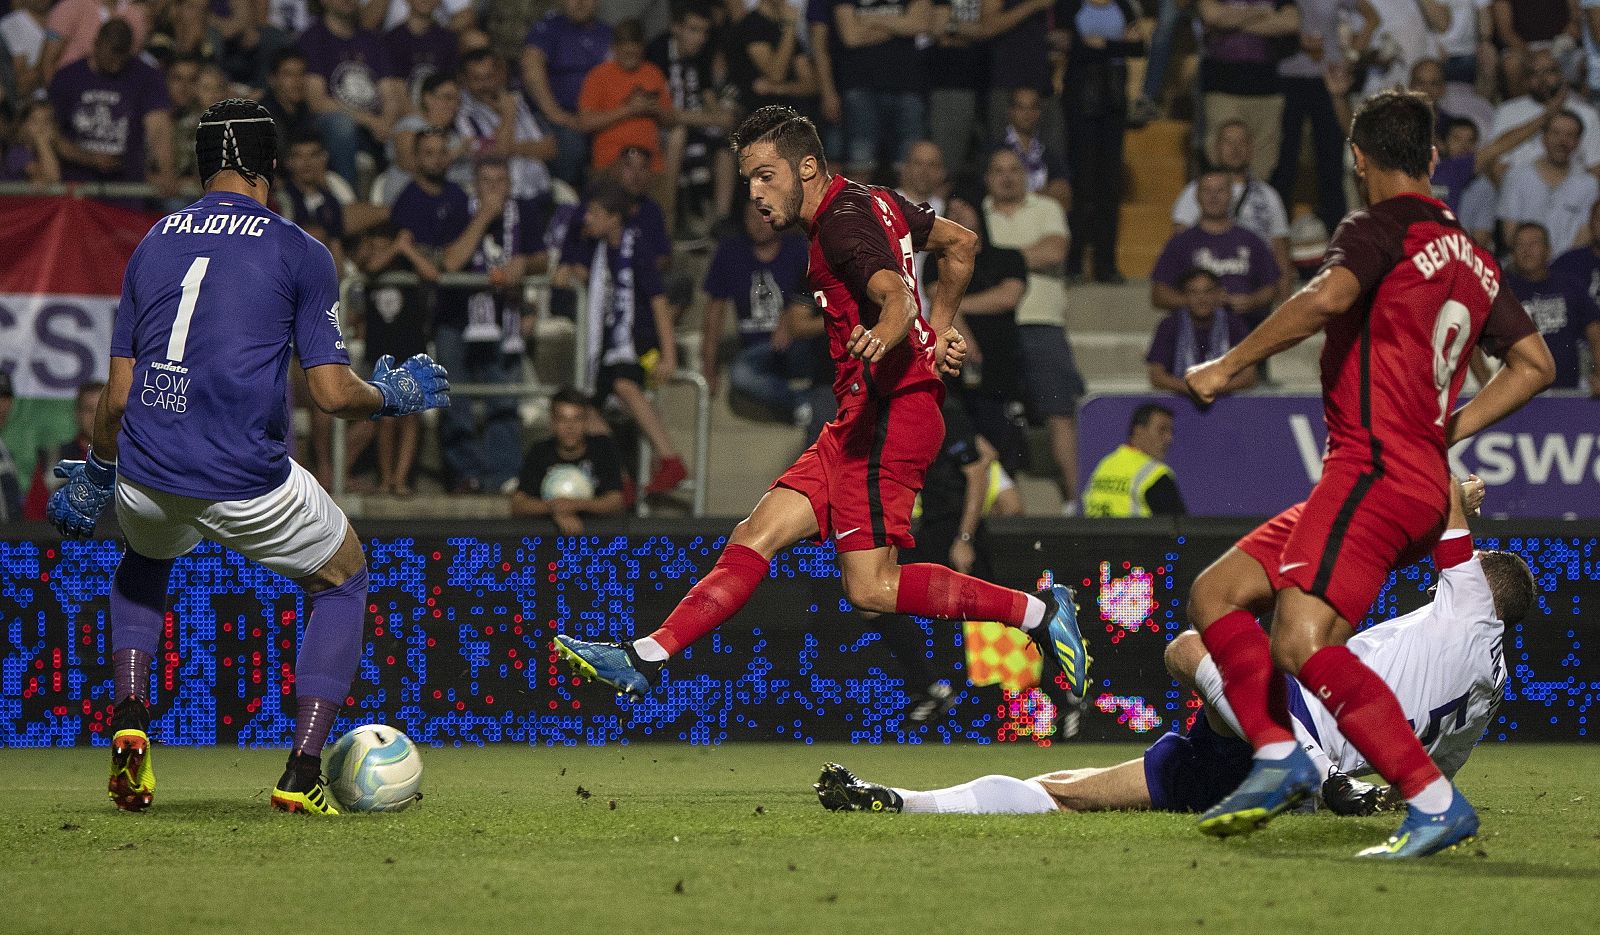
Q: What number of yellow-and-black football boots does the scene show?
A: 2